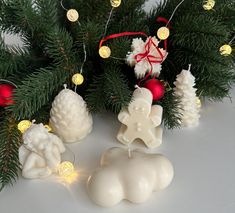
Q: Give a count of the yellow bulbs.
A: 11